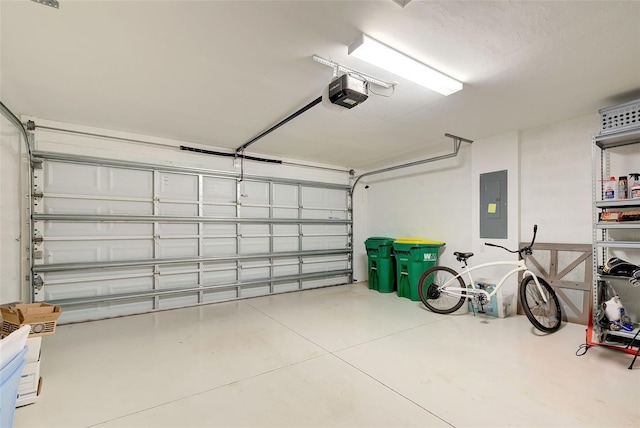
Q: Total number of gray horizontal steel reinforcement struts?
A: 4